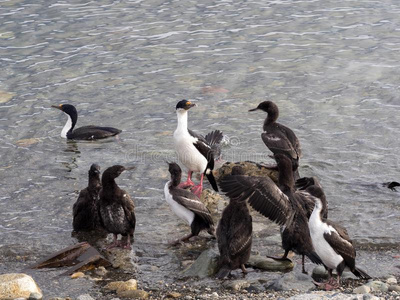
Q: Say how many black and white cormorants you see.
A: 4